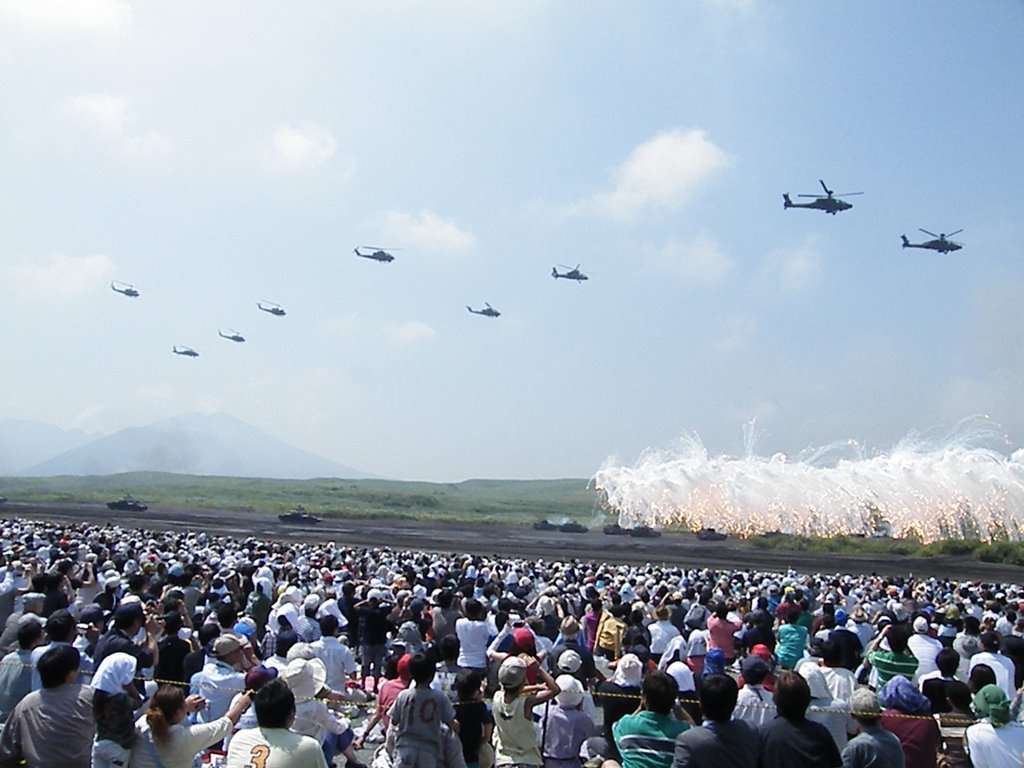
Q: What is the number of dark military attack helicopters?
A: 9